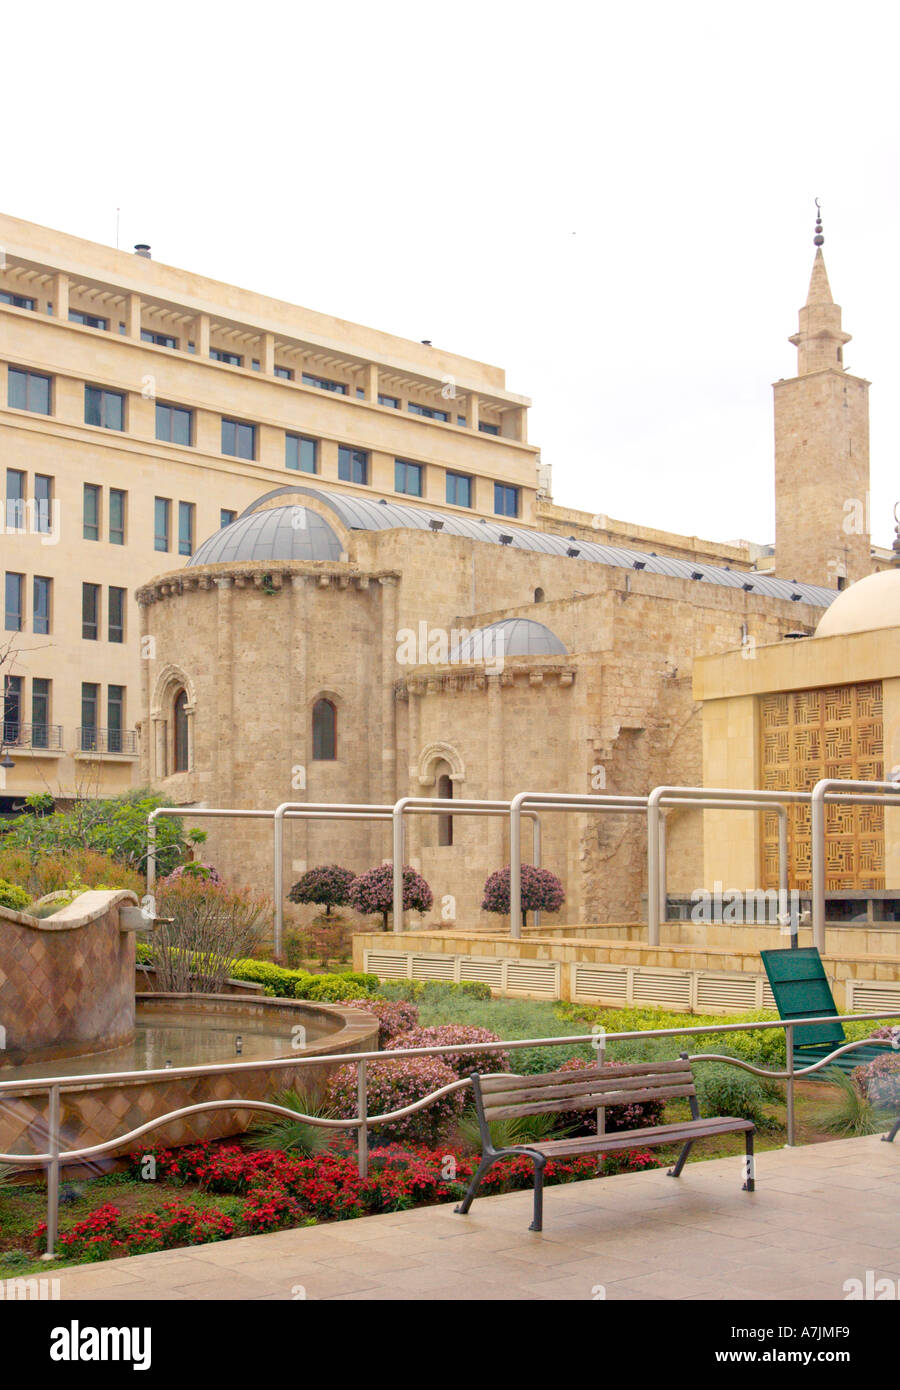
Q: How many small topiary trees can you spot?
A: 3